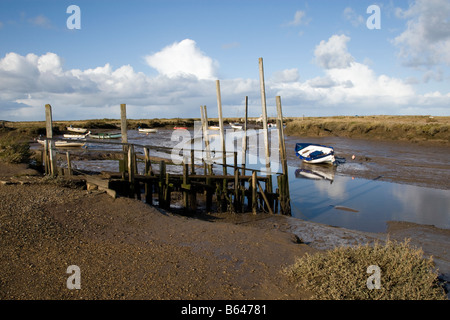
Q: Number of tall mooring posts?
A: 8